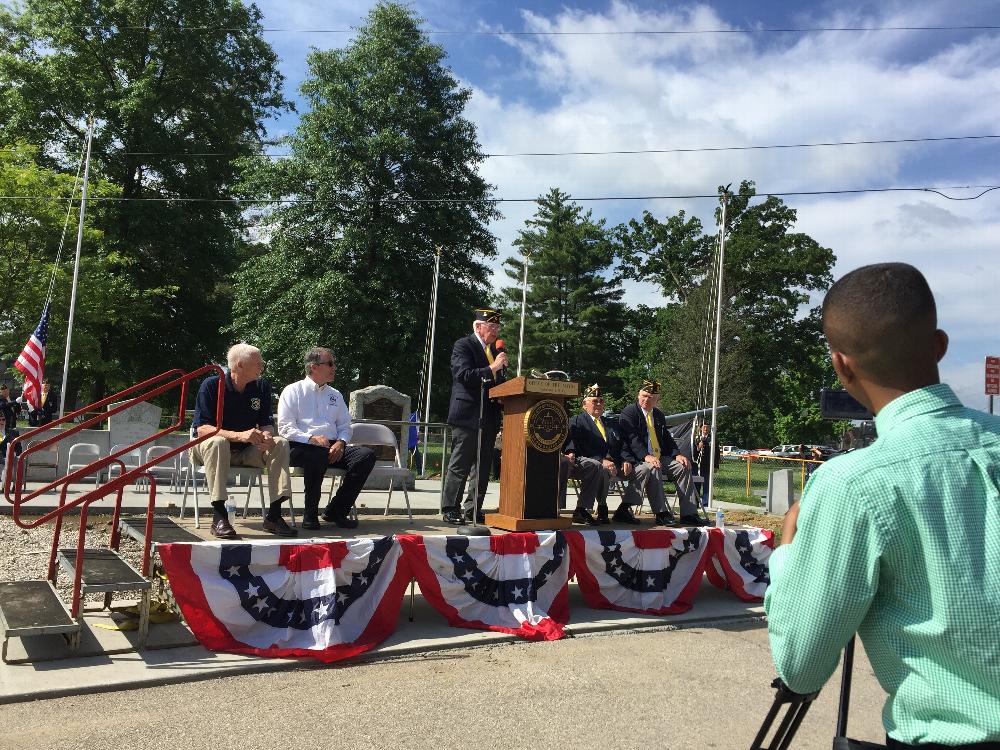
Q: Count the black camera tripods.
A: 1